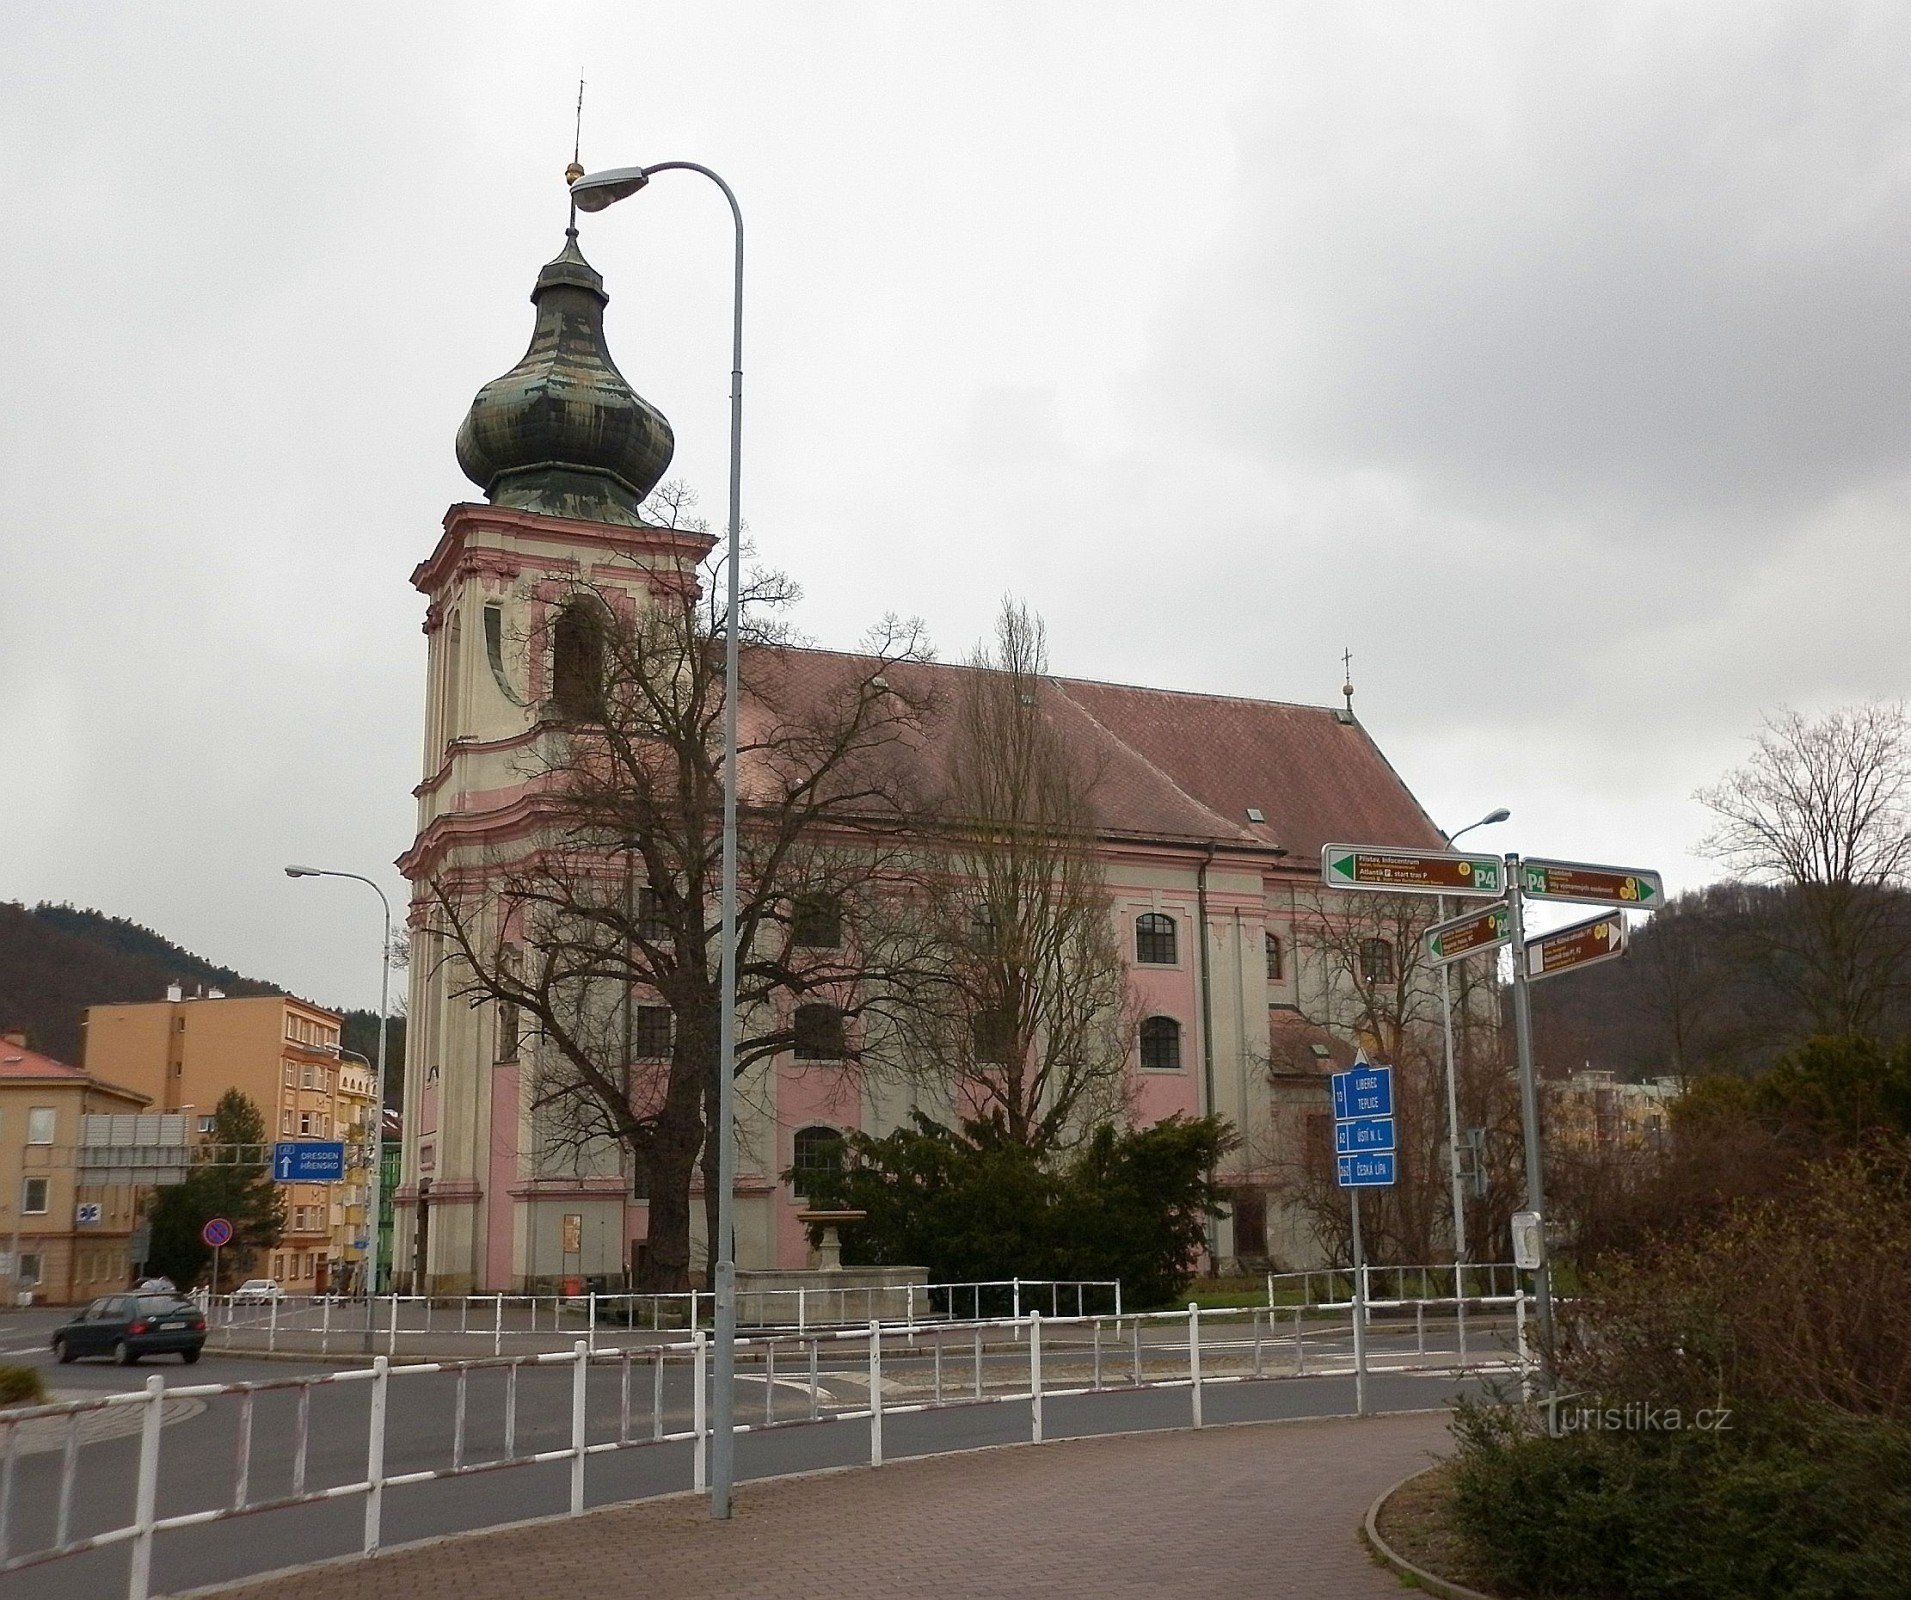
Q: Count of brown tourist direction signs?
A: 4